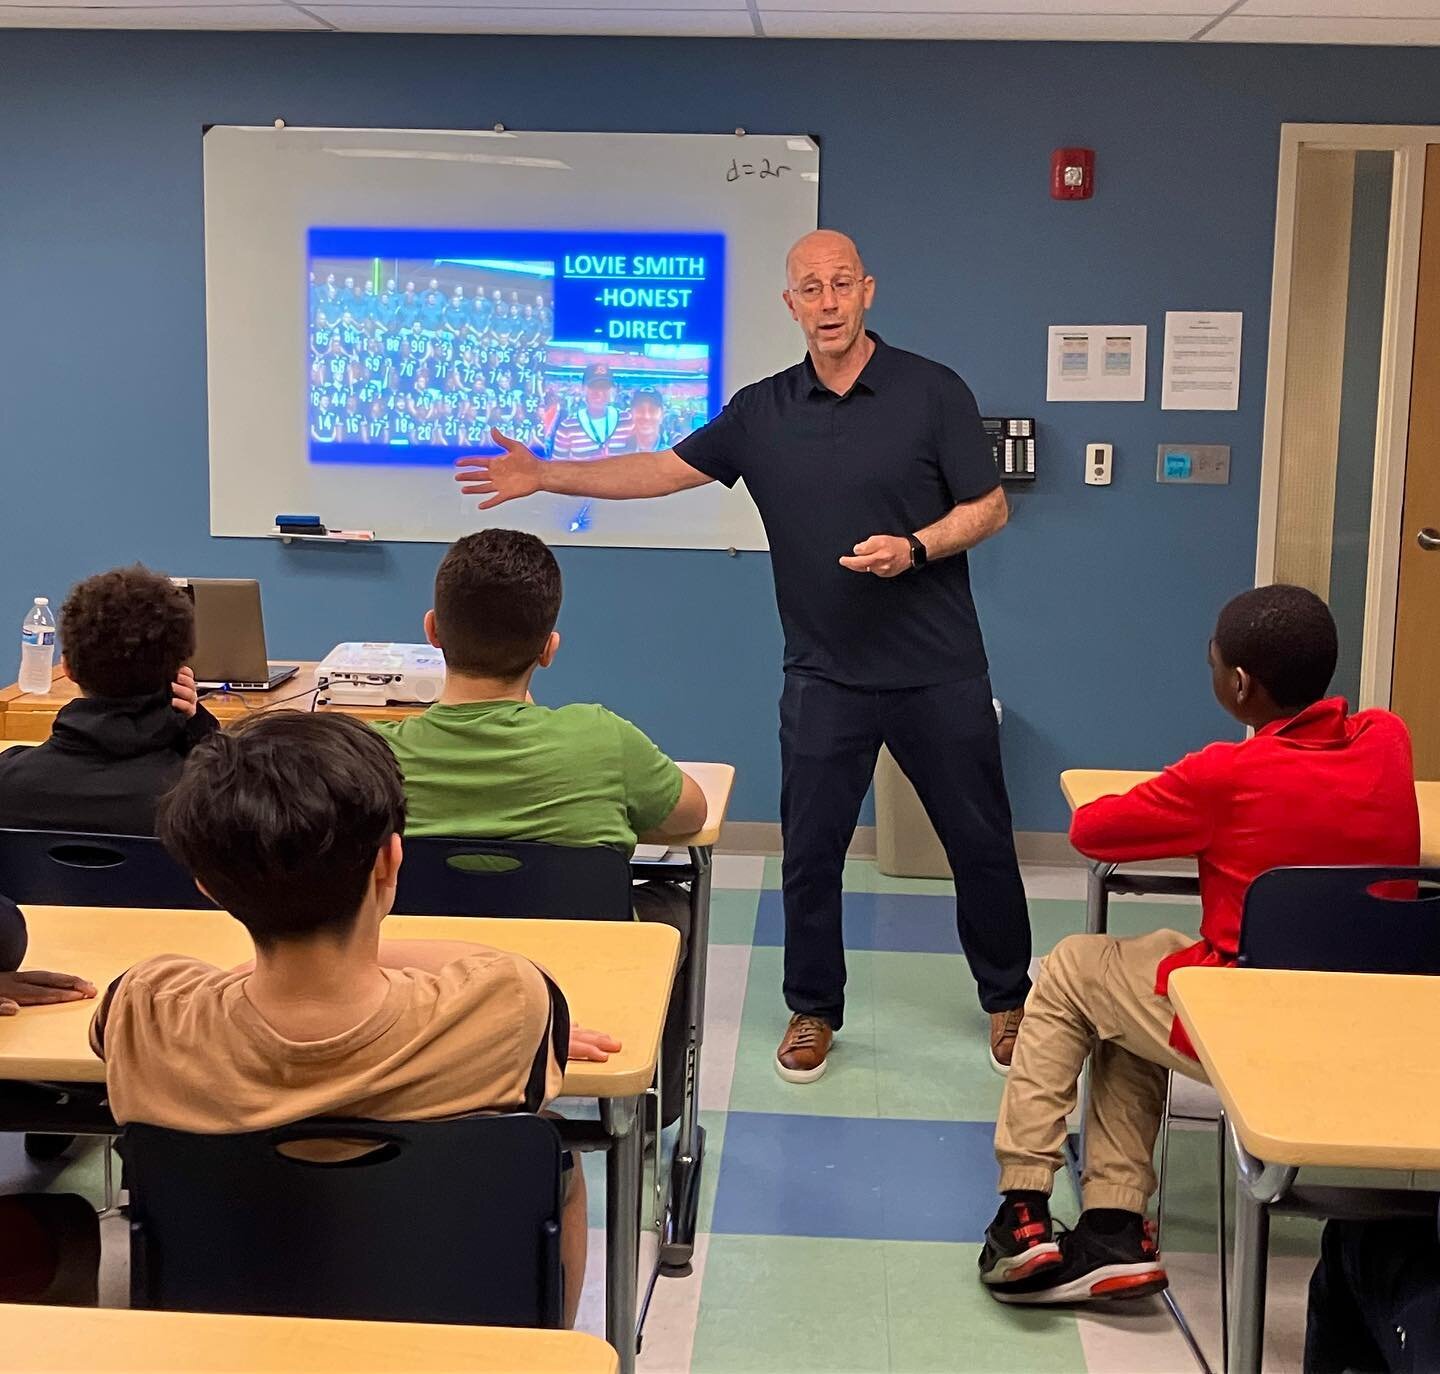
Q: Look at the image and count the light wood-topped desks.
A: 5